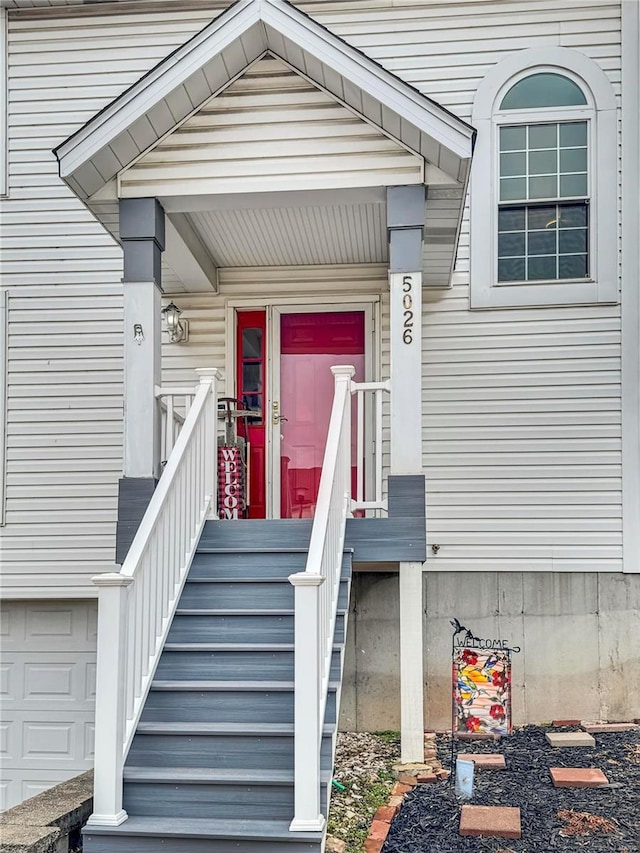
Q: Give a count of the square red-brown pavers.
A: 3